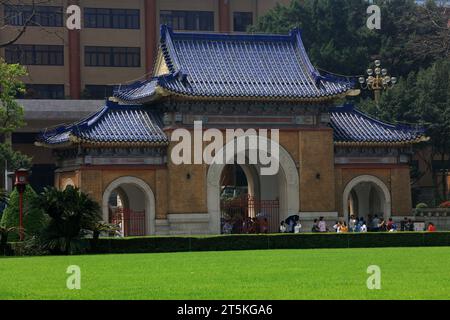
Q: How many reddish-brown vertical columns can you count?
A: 3